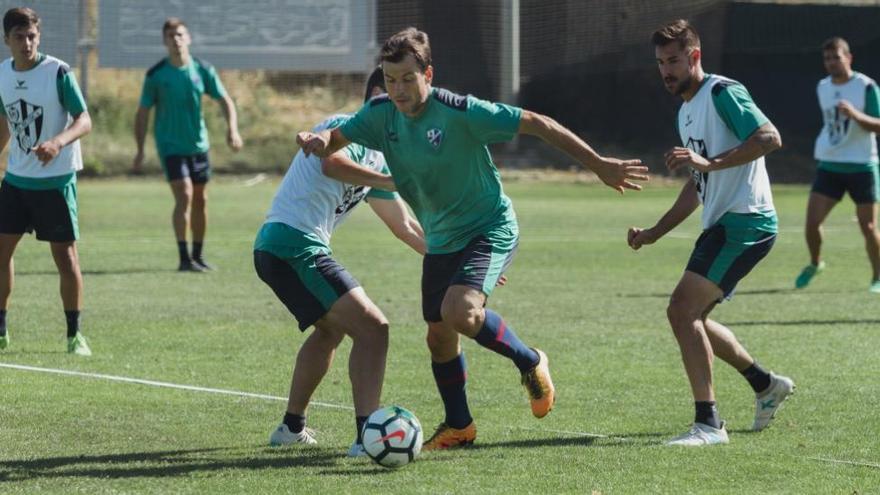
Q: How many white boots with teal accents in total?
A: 2